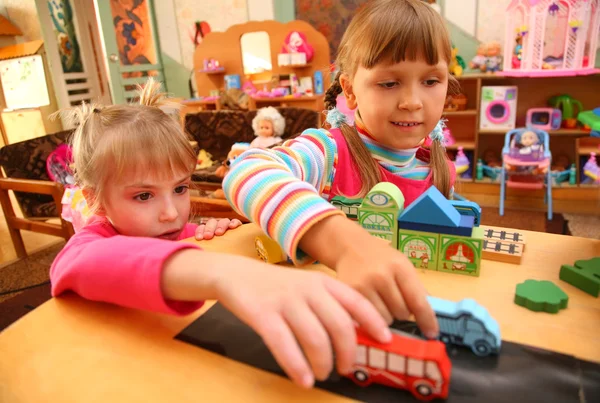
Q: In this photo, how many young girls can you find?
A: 2